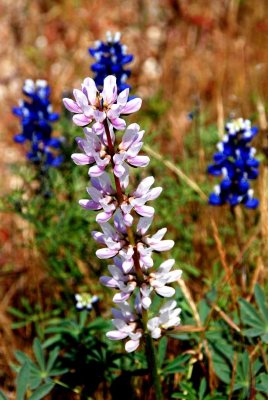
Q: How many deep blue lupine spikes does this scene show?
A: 3